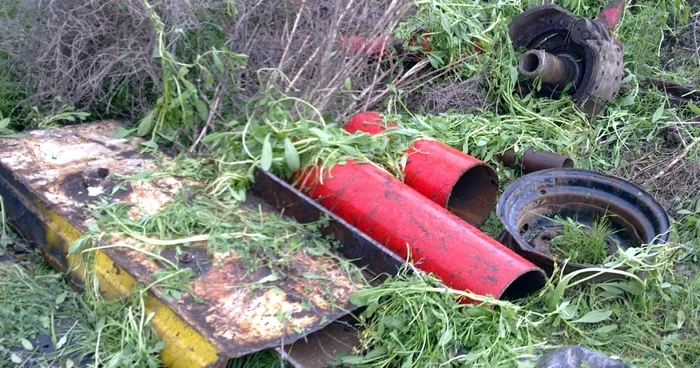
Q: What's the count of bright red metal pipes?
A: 2